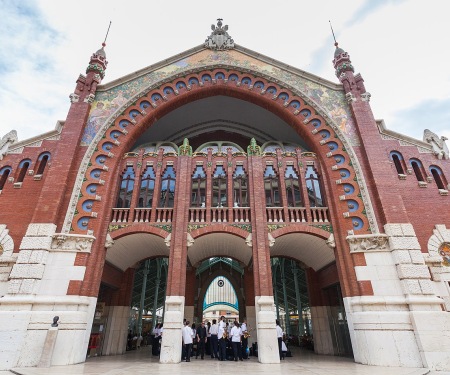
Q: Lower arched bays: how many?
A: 3